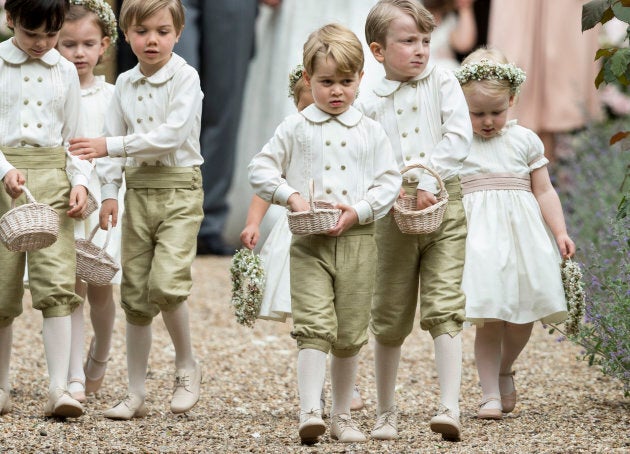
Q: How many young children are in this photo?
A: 7